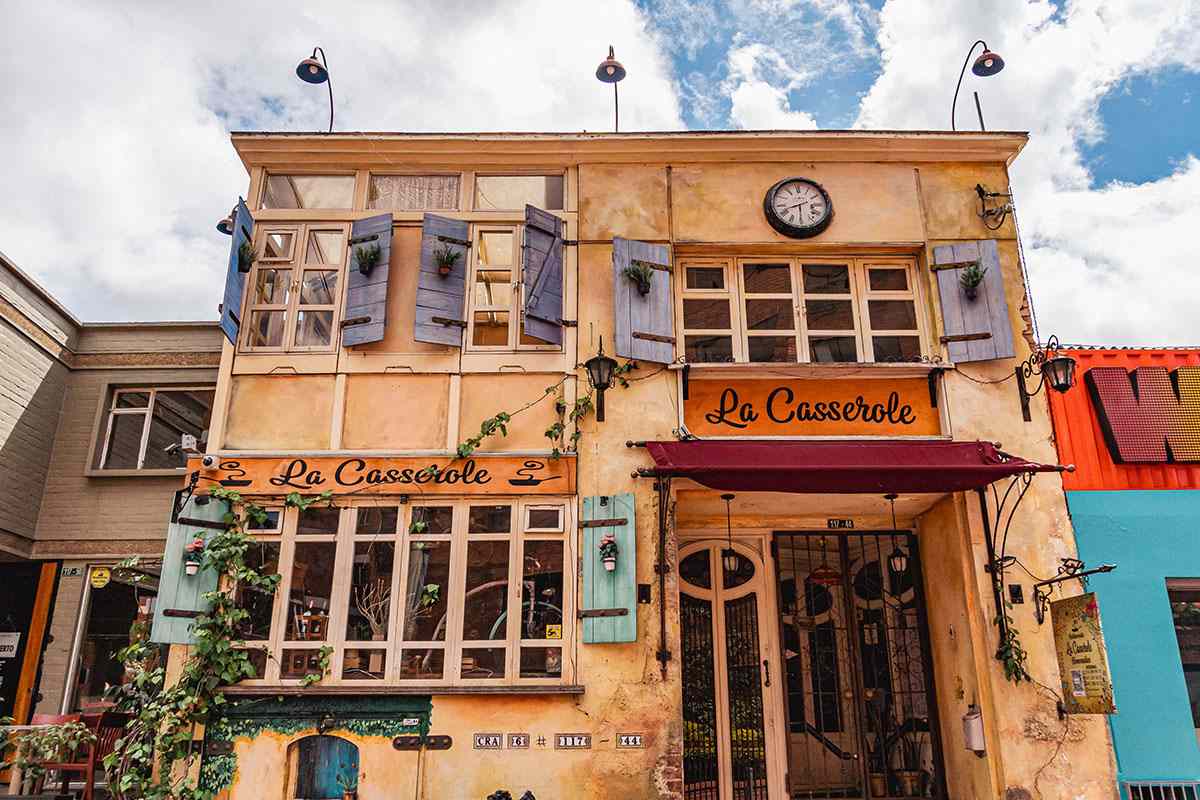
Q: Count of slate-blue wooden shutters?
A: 6